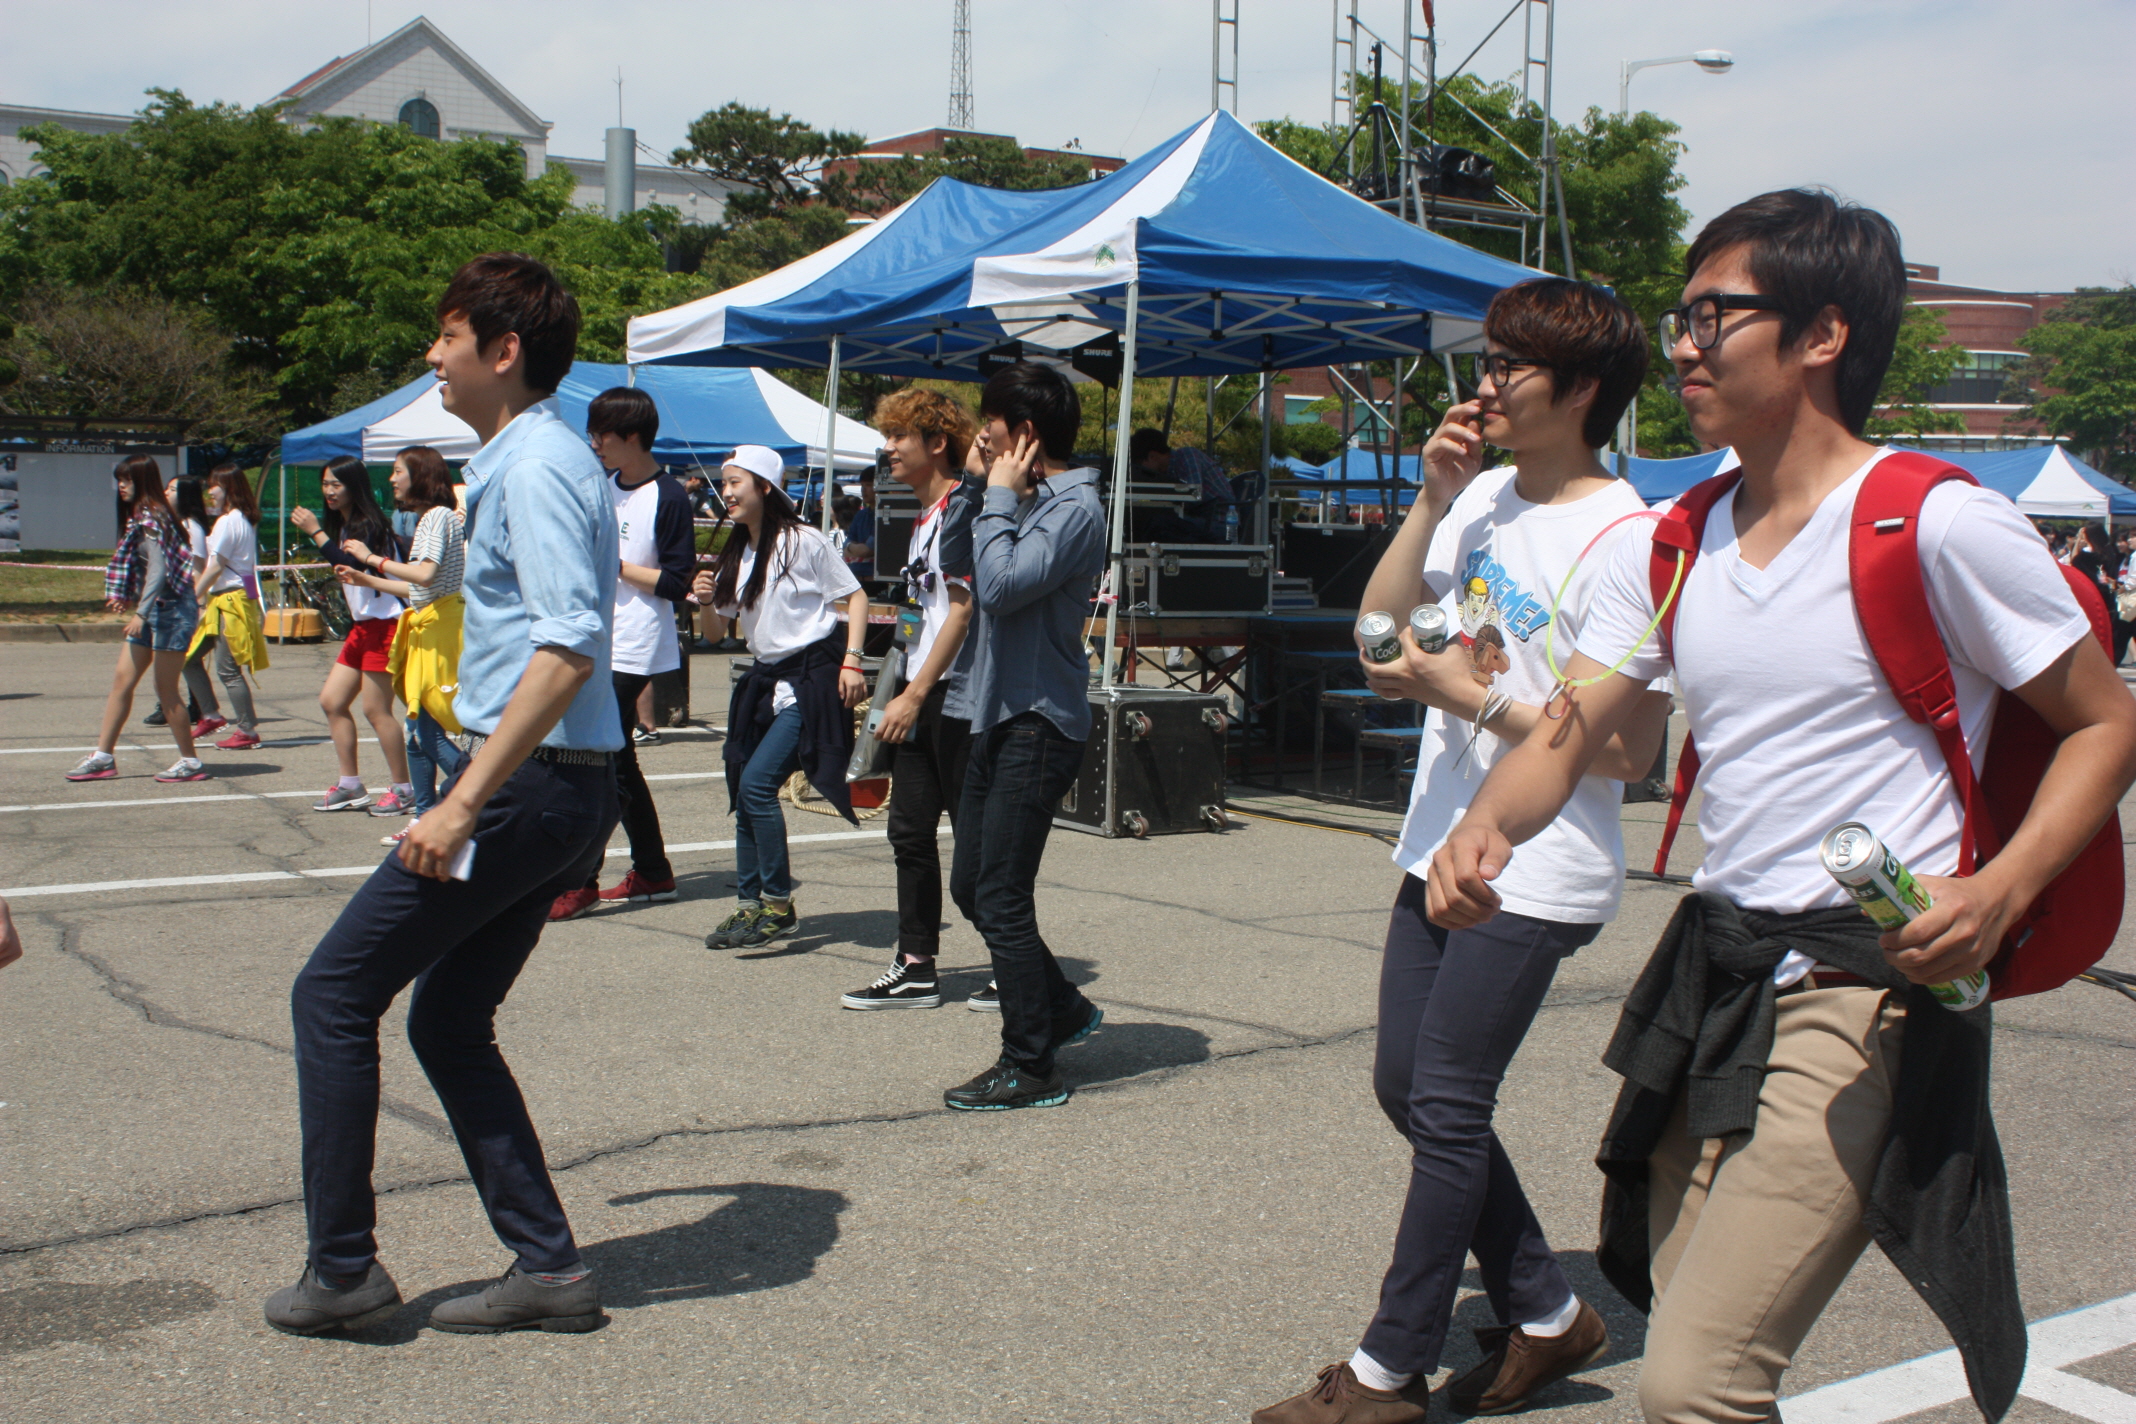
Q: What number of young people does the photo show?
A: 12